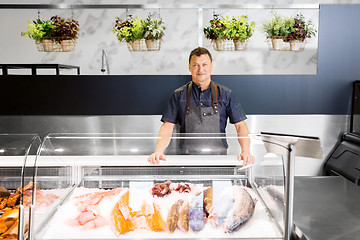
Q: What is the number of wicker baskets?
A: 4